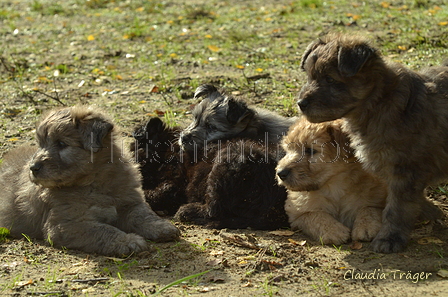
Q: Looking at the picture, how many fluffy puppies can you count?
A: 5